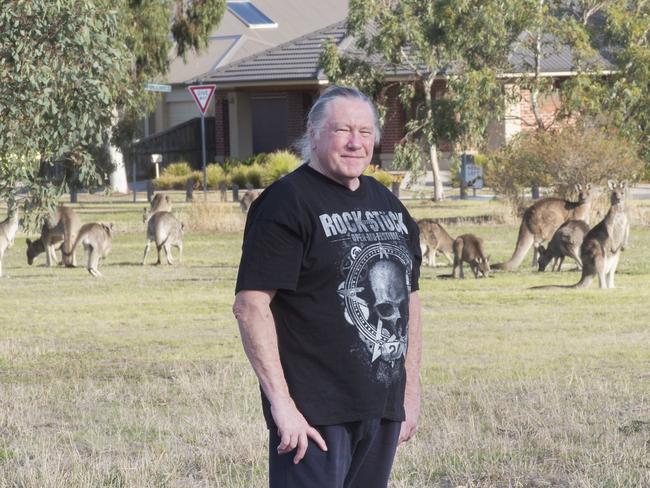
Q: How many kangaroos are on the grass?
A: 11